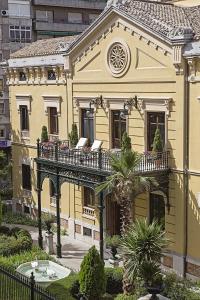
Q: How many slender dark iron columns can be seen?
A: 3